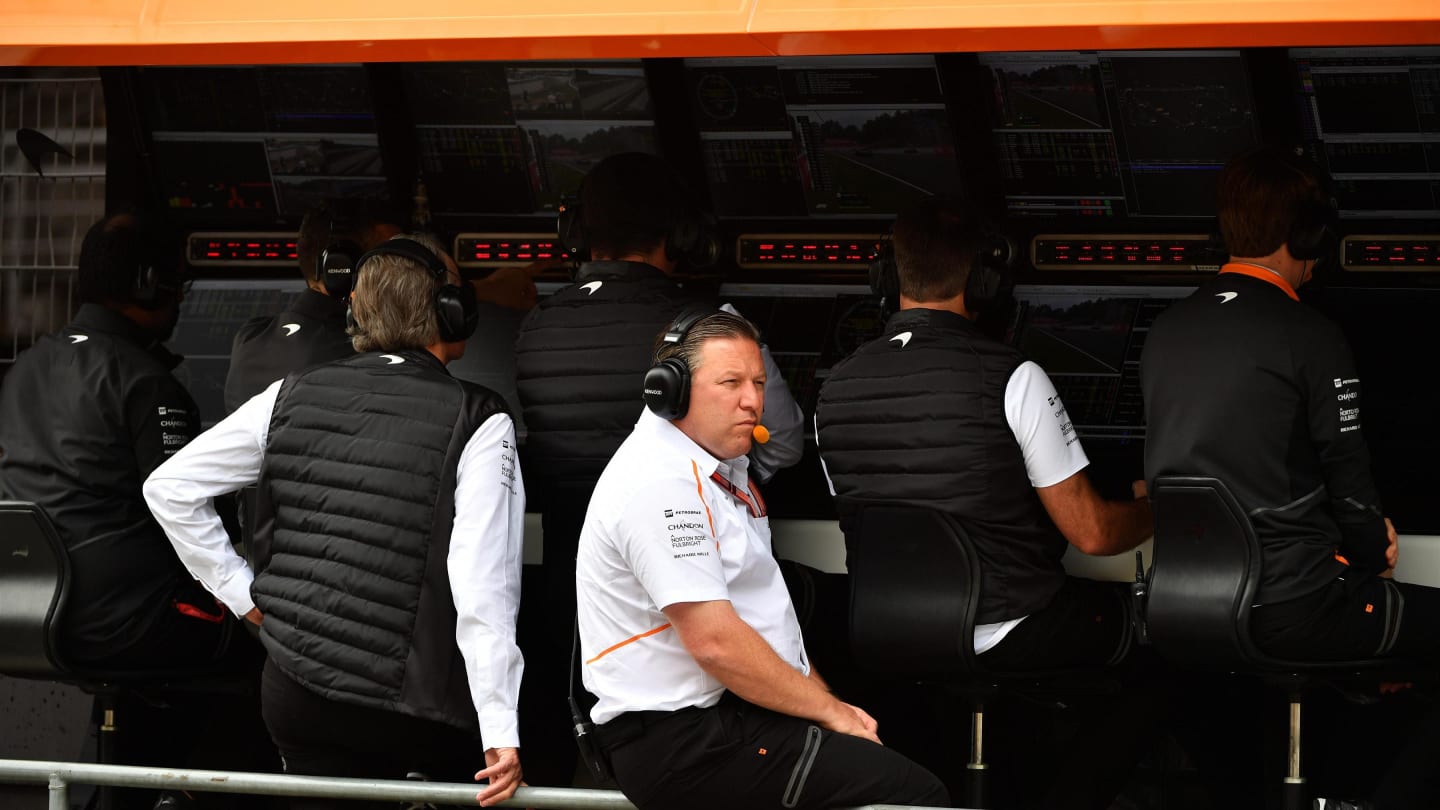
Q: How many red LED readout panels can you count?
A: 5